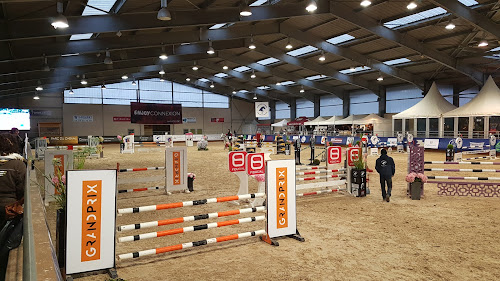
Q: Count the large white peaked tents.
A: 2